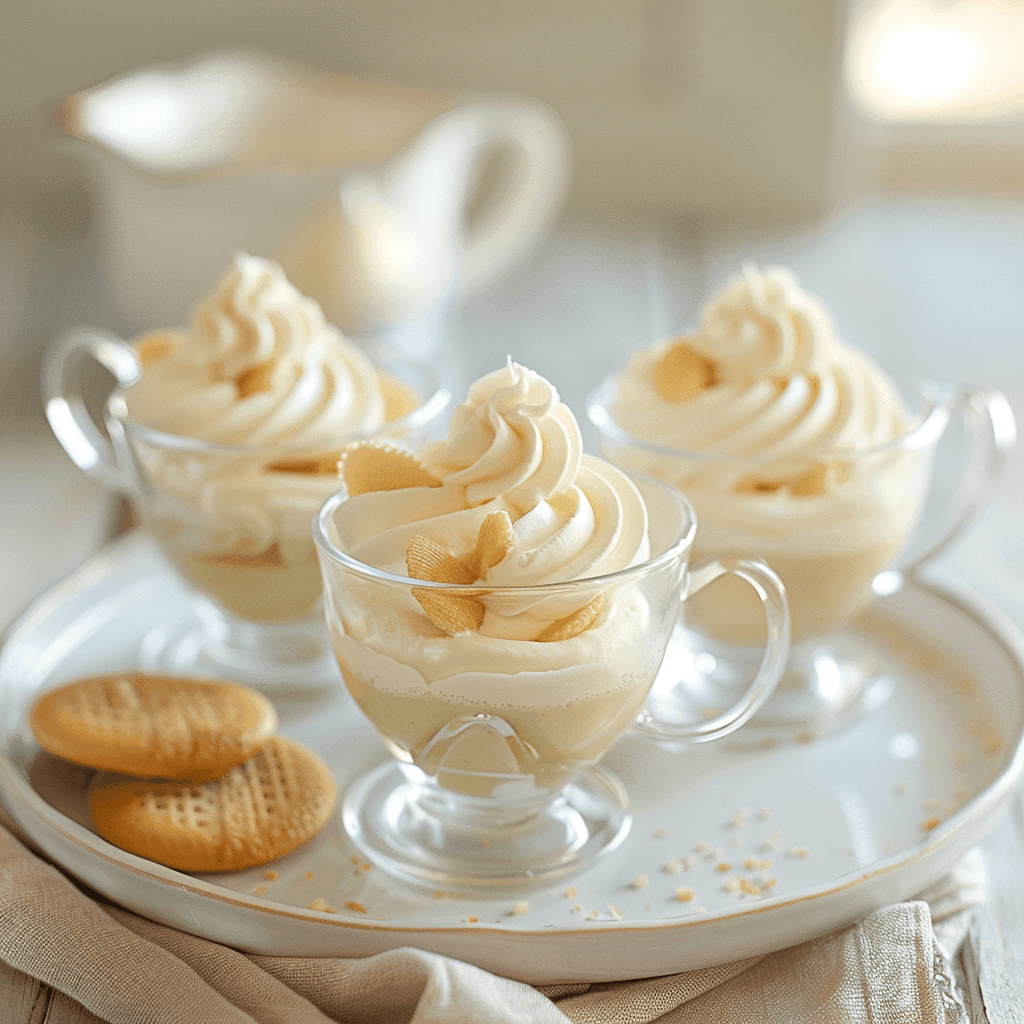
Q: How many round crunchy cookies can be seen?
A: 2